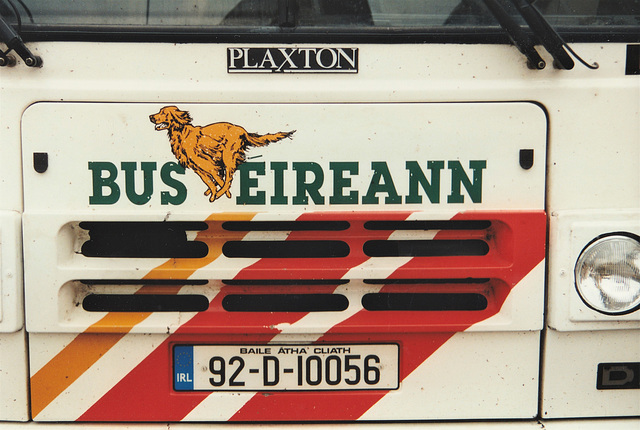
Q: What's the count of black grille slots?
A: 12